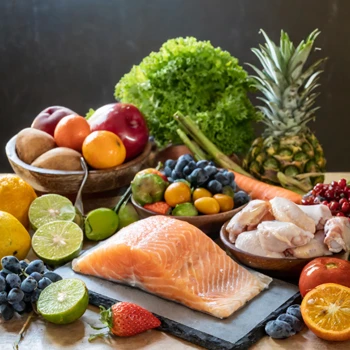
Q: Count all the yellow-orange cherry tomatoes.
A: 4